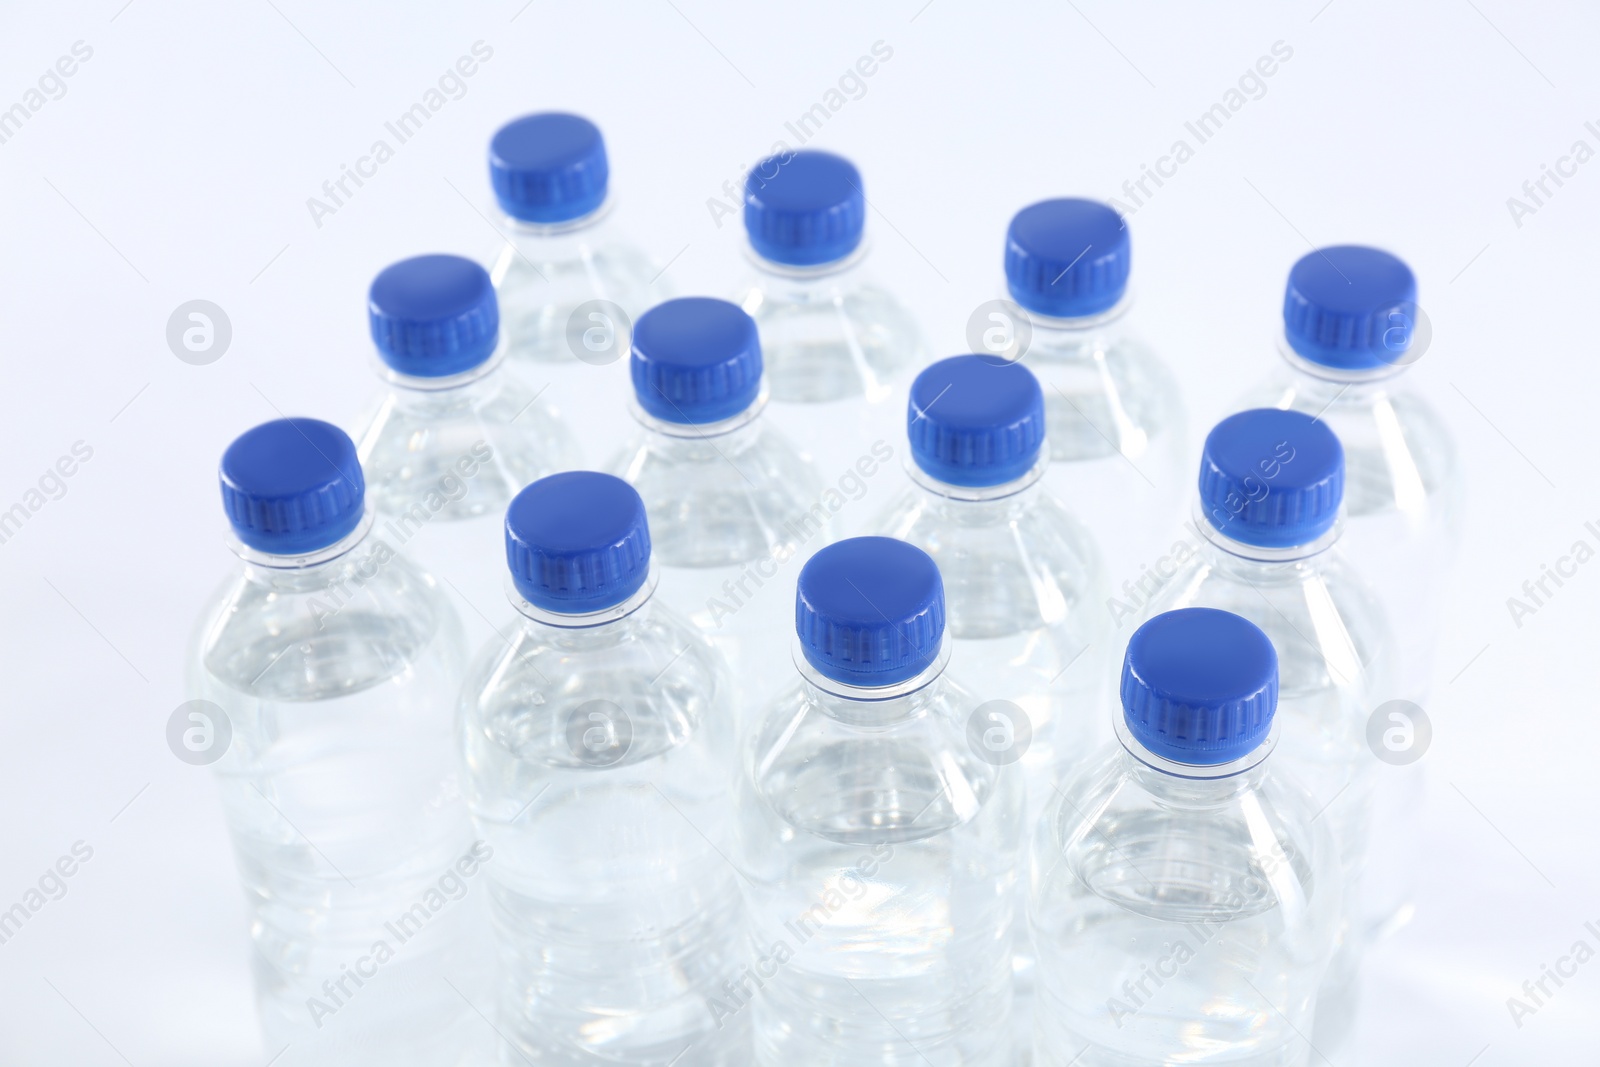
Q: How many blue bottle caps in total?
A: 12